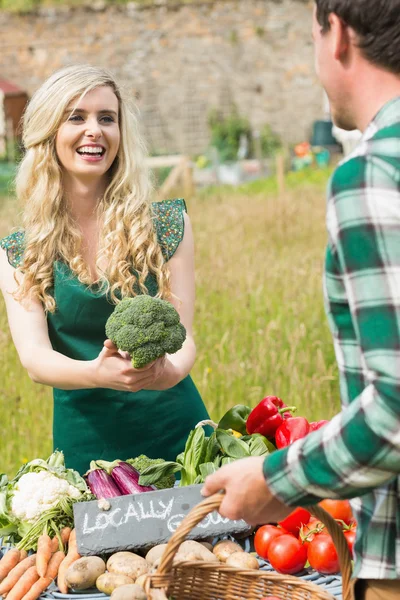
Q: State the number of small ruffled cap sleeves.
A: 2